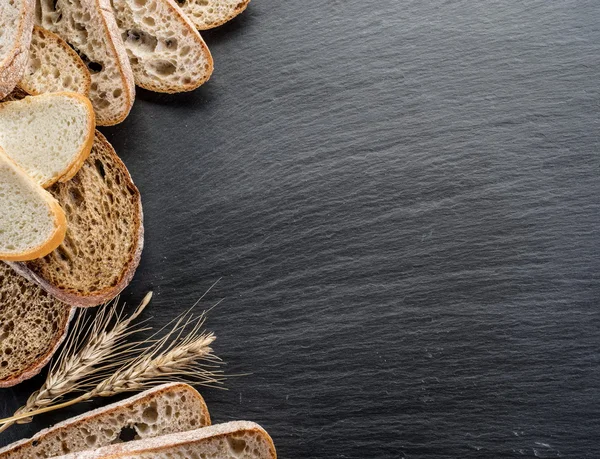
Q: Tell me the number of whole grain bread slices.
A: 2